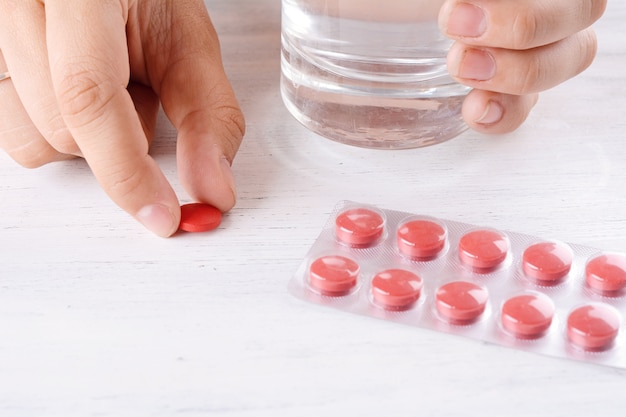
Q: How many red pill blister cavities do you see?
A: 10